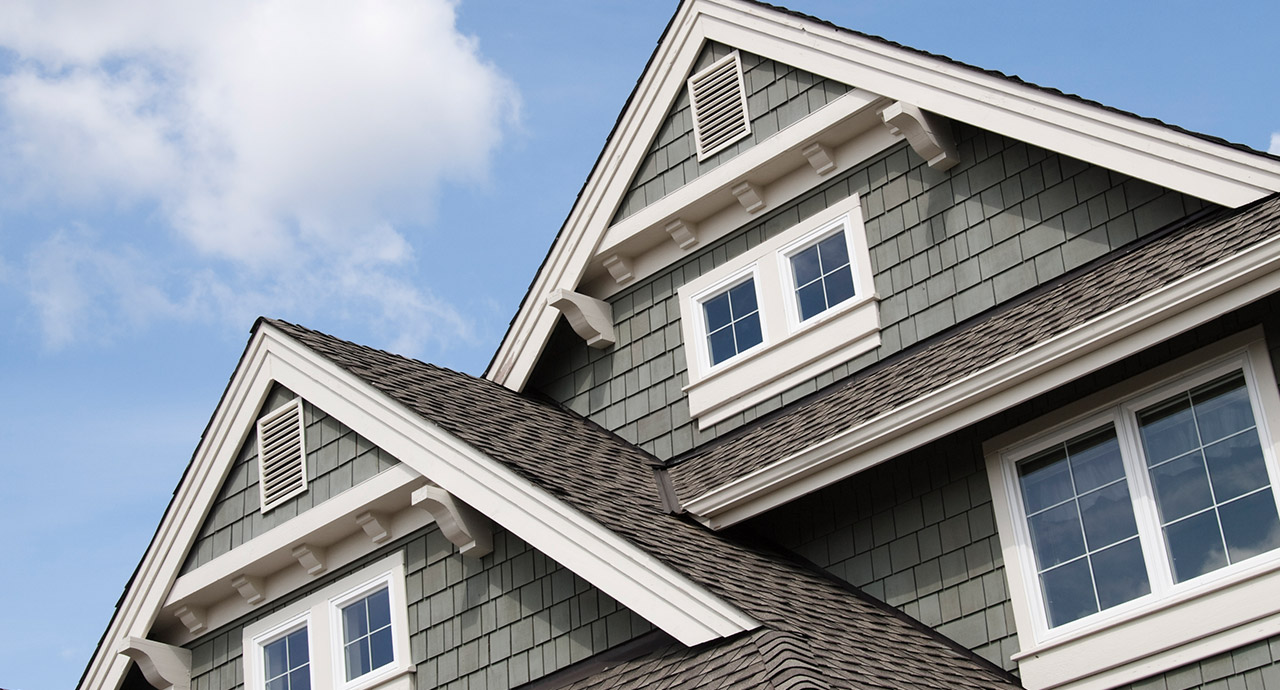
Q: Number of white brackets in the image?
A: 12